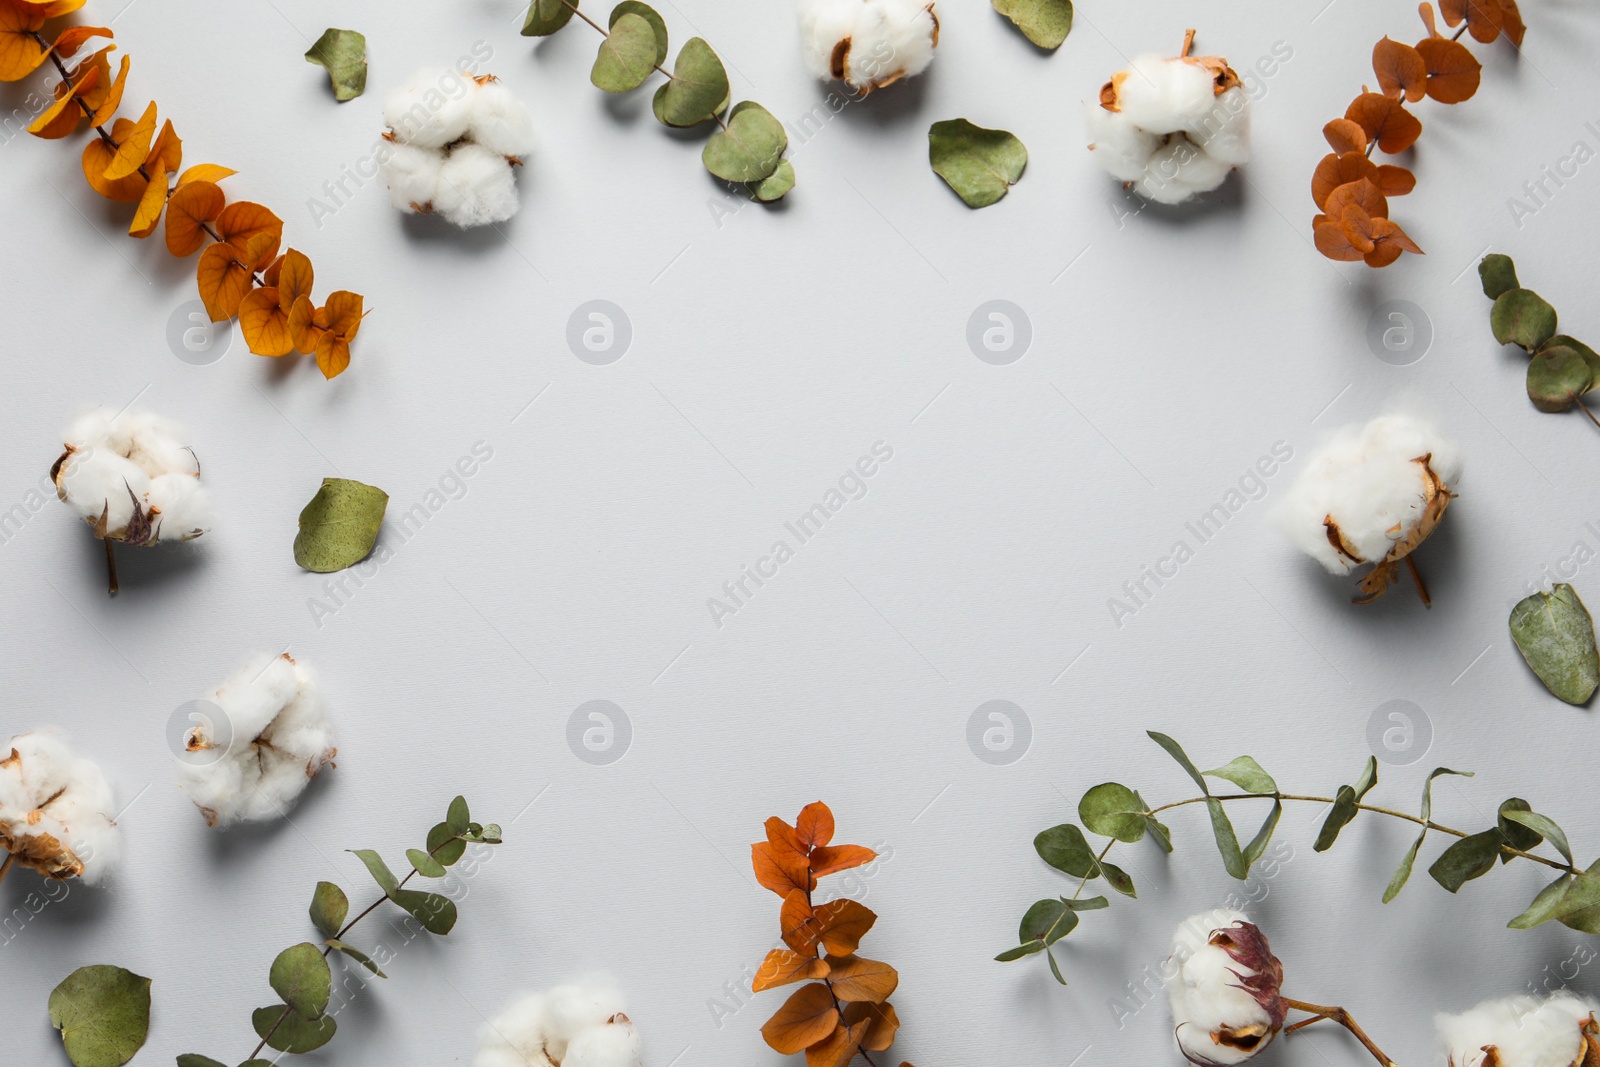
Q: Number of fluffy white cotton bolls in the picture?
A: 10